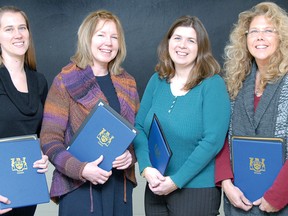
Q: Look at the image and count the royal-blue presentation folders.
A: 4